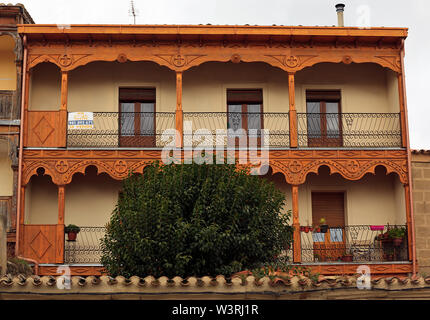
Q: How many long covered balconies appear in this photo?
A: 2